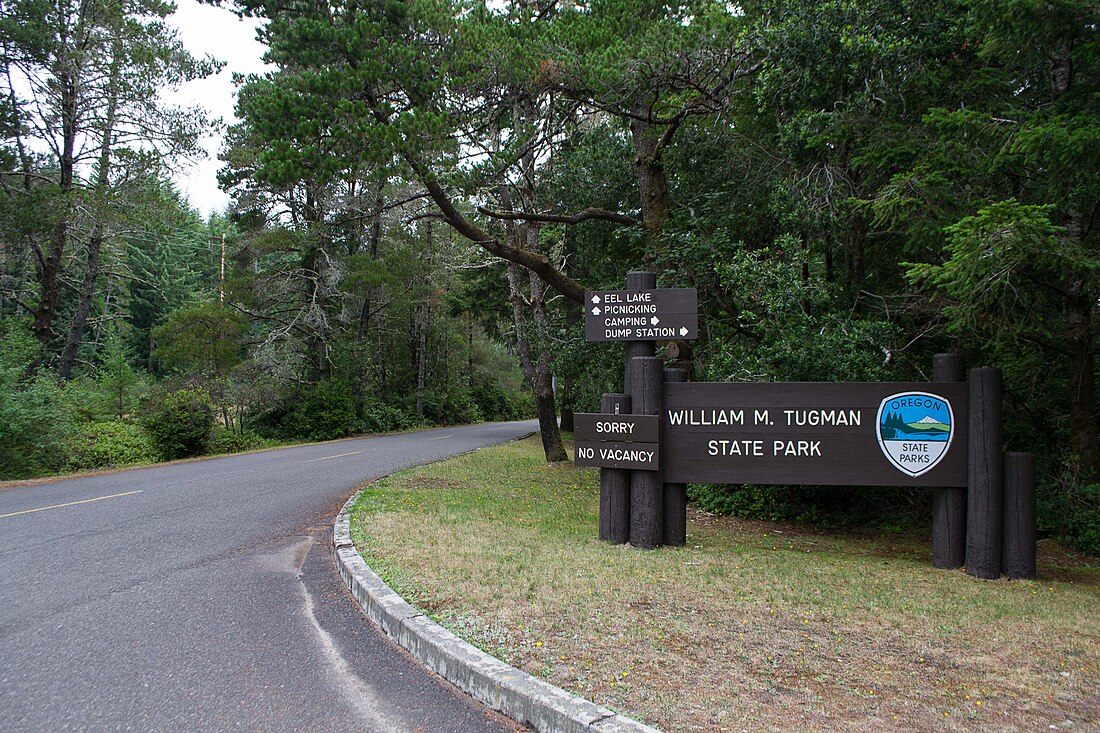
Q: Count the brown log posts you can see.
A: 7